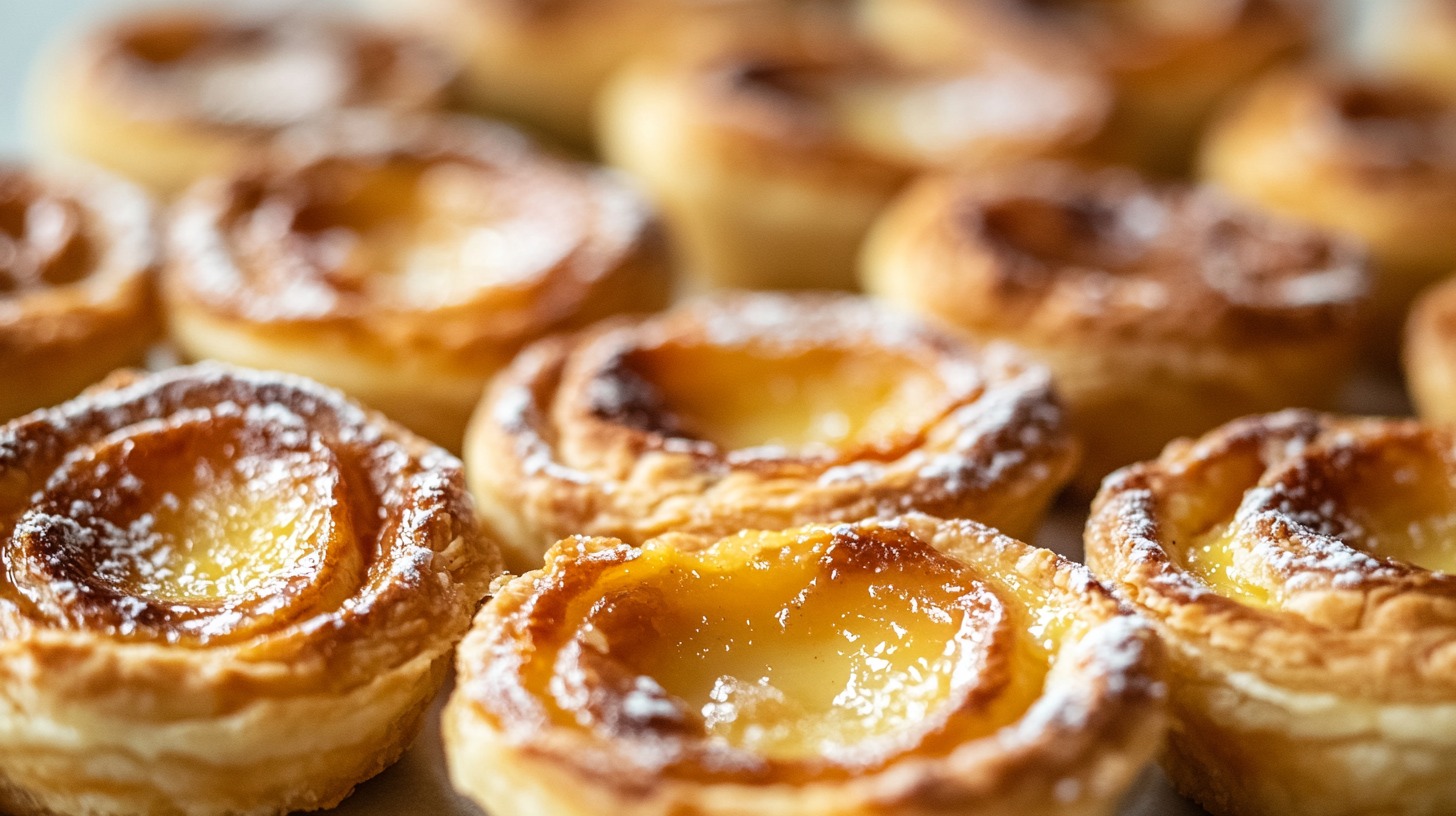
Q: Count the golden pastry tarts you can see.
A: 14